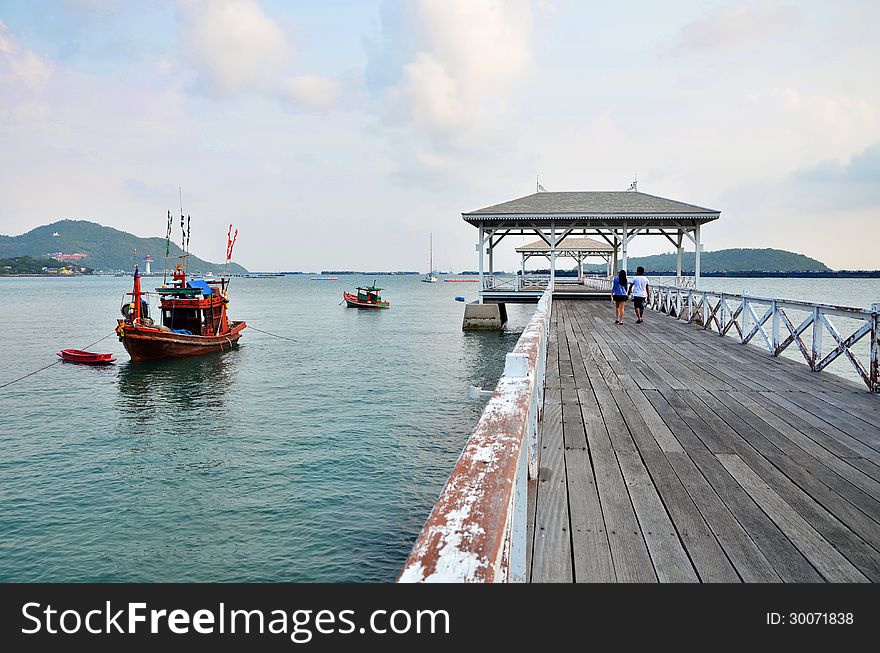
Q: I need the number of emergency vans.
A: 0